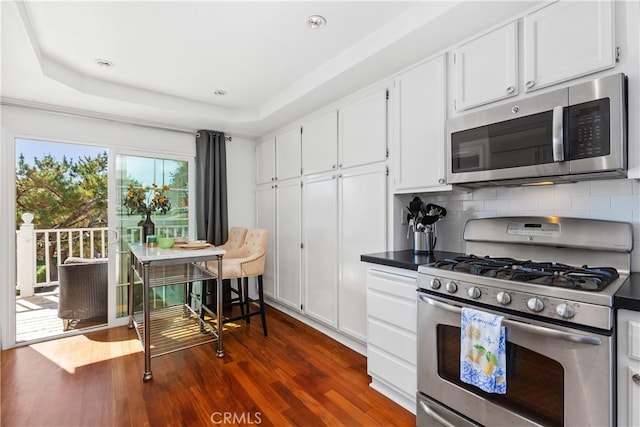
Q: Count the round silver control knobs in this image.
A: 6